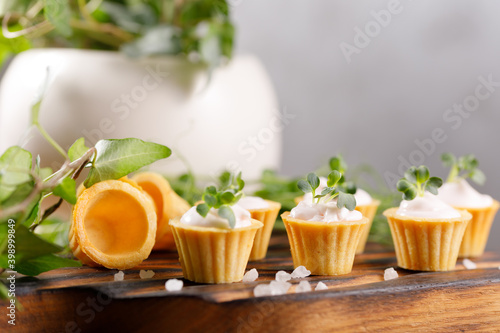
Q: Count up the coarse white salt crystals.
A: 12